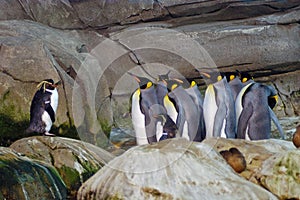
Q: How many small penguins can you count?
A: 2